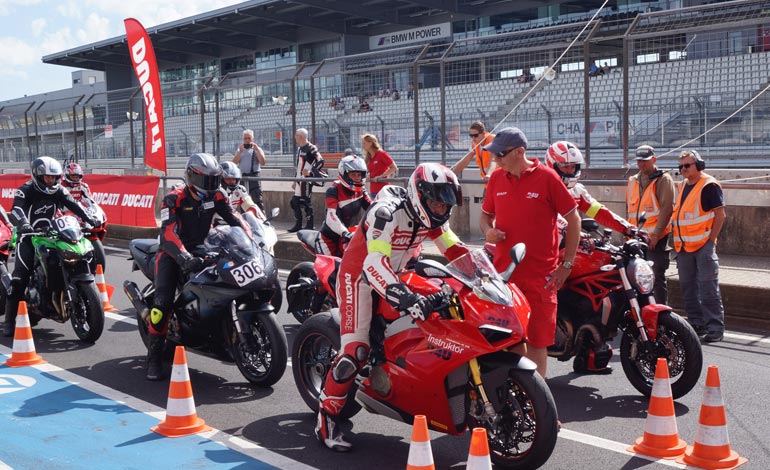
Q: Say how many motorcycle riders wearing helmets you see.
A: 7